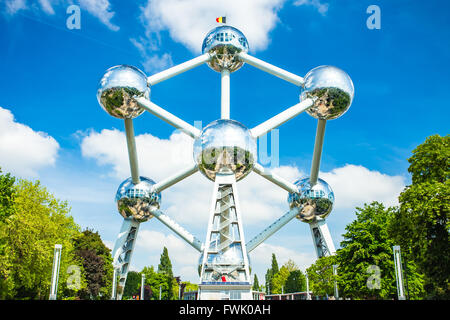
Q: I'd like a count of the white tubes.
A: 11